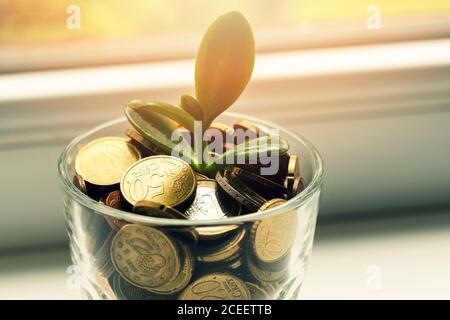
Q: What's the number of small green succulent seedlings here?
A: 1